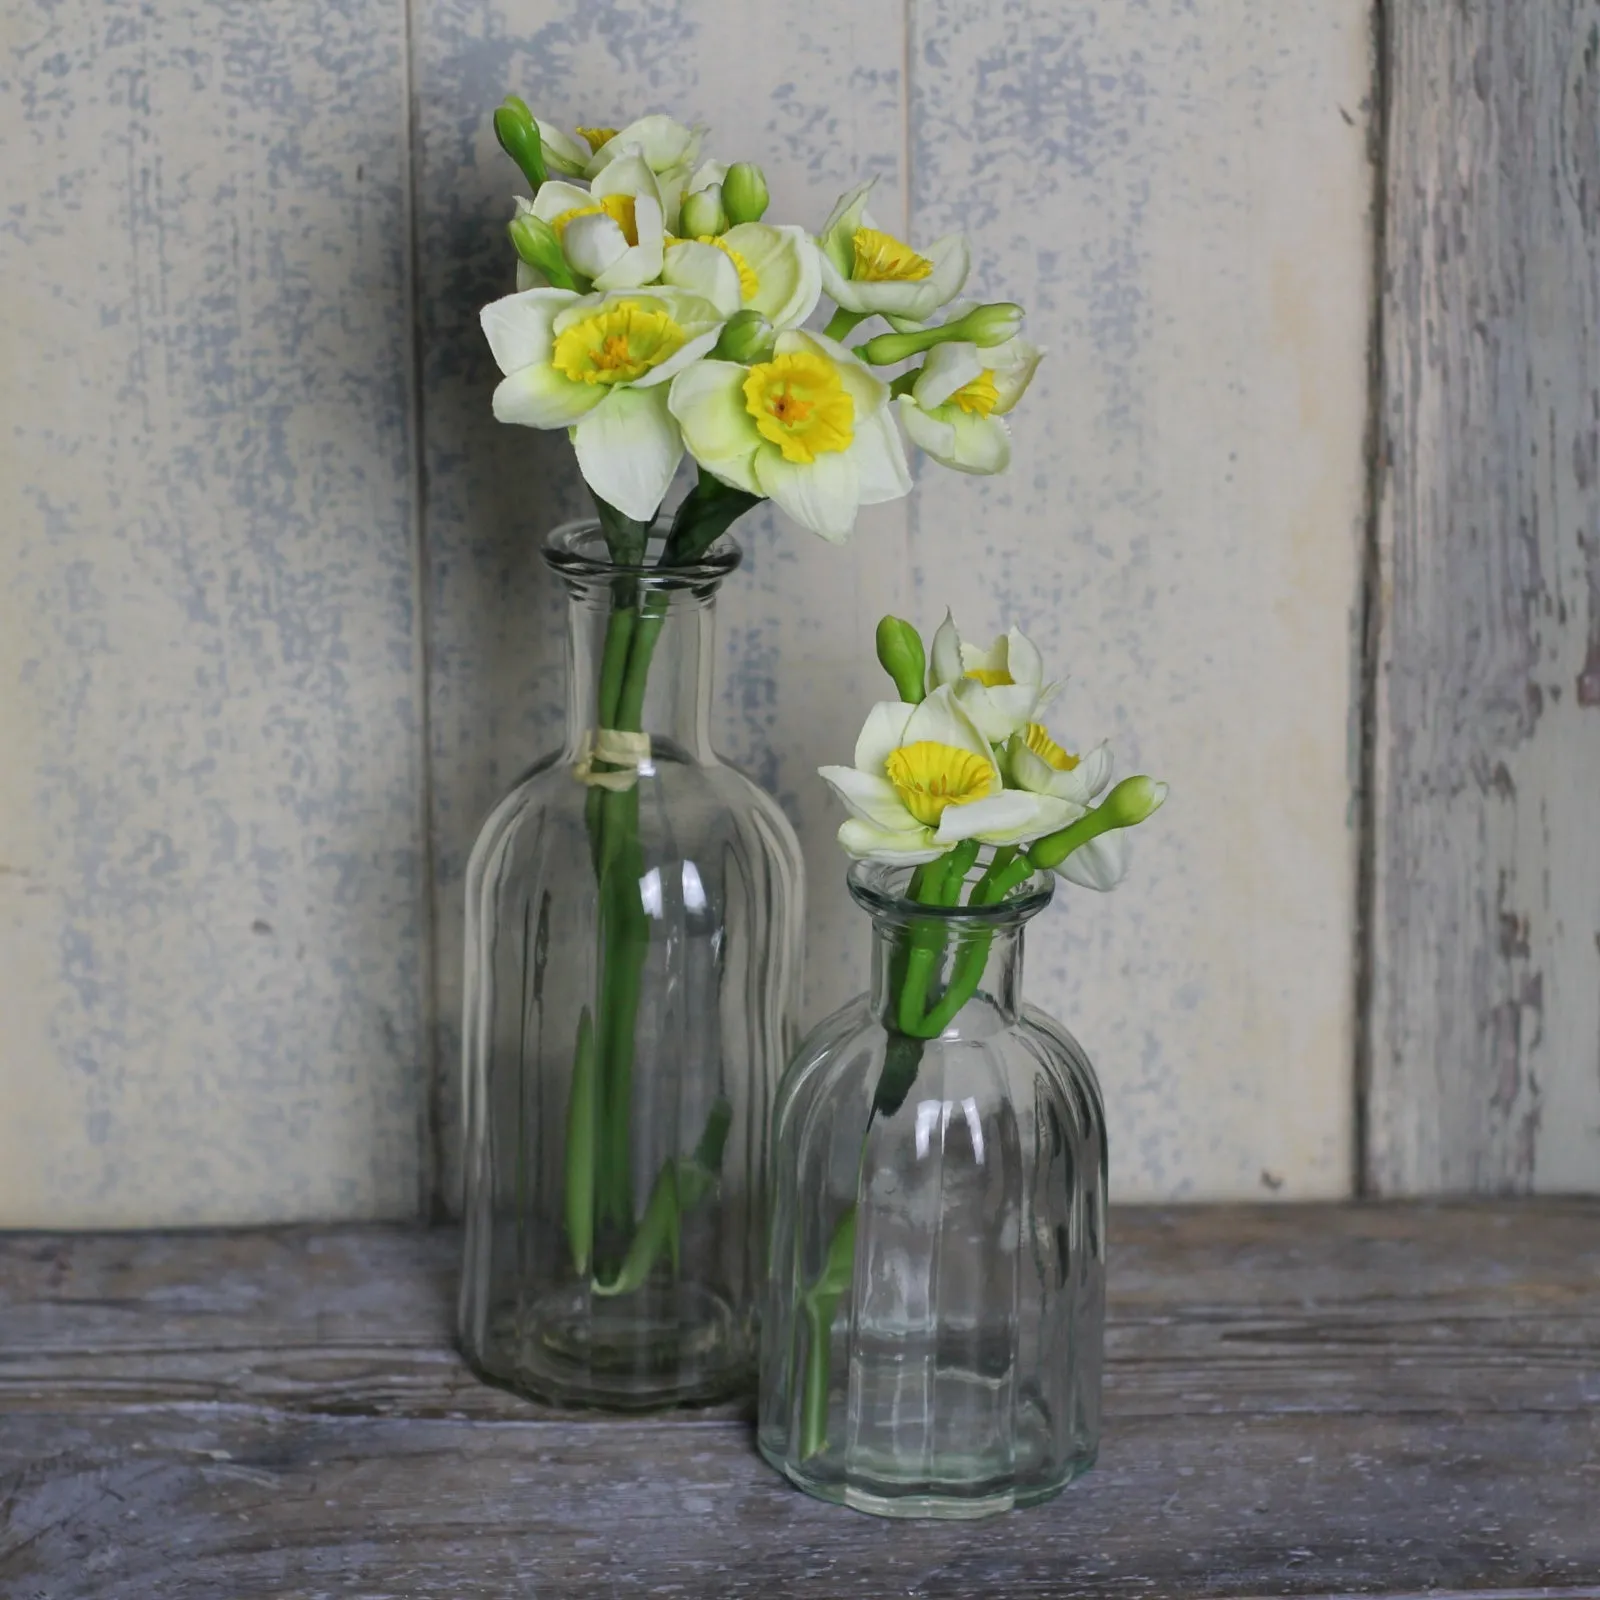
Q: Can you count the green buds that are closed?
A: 8